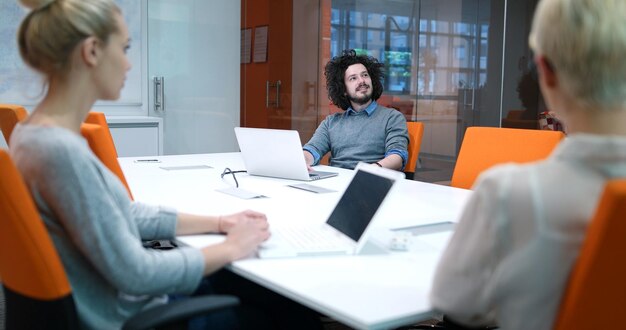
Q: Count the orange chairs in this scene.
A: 7